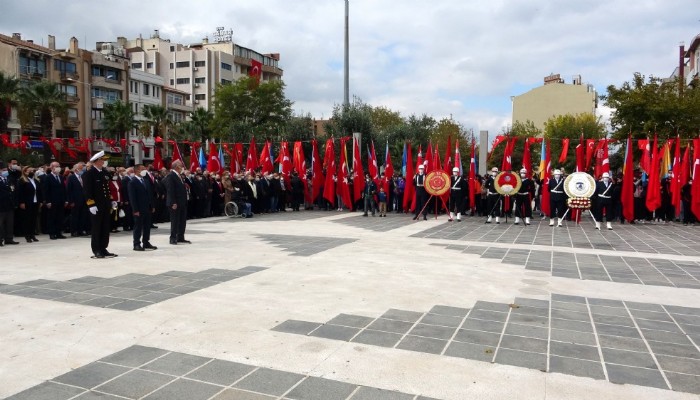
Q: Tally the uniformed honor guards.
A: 6